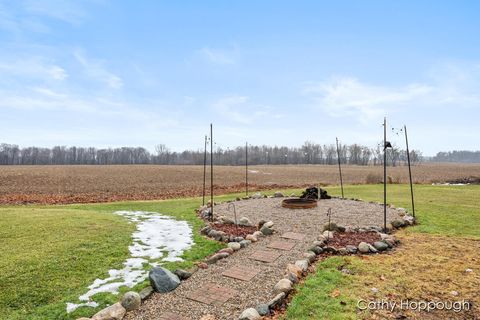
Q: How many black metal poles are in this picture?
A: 6